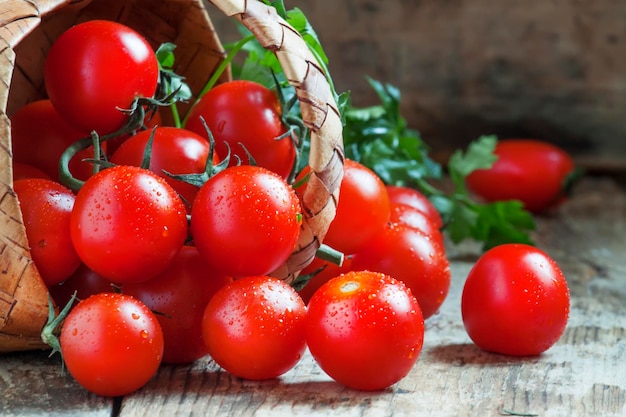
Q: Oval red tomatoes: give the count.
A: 1